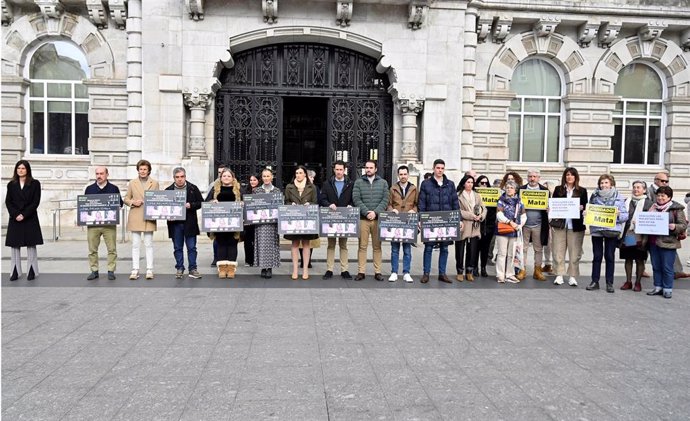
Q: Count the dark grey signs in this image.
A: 8